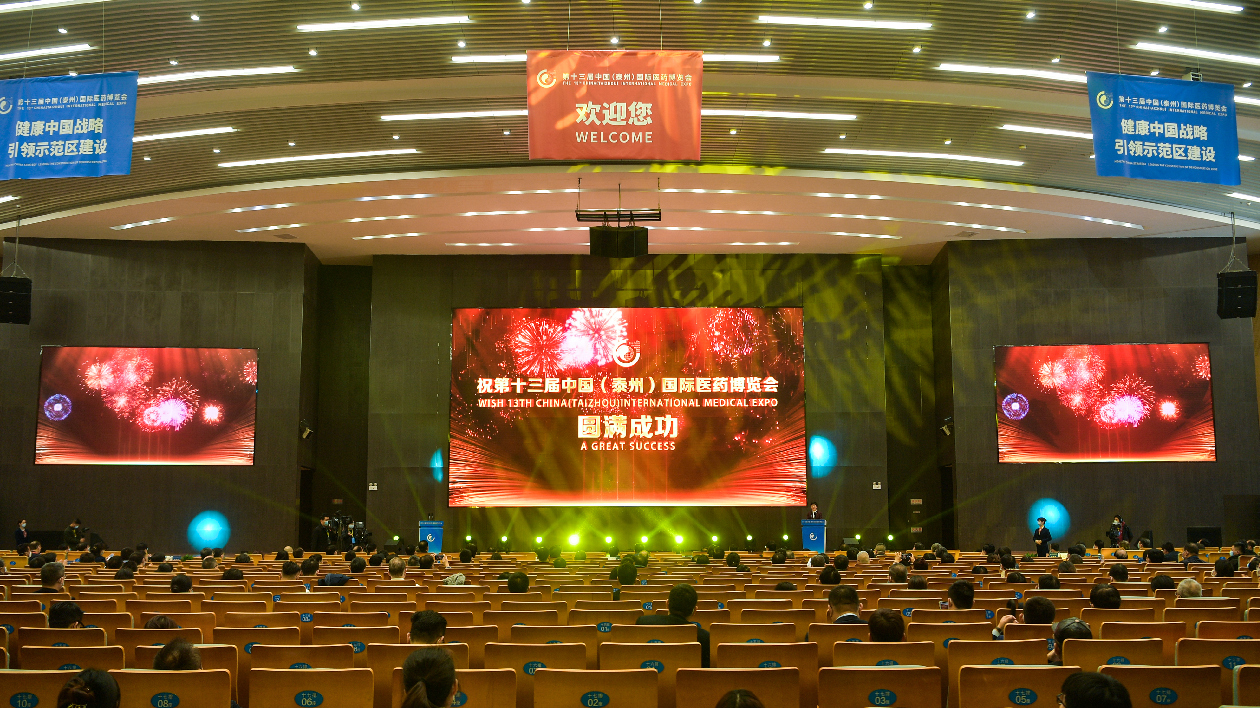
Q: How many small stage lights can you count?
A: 13